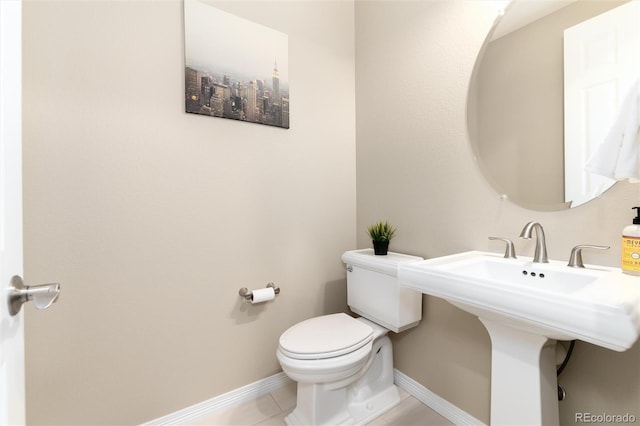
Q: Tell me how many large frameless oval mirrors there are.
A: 1